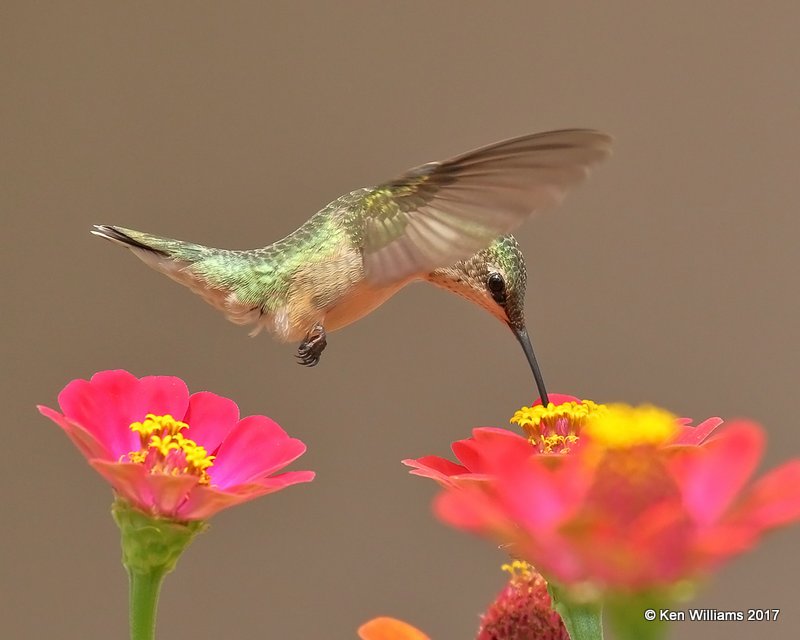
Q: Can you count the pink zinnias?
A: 3